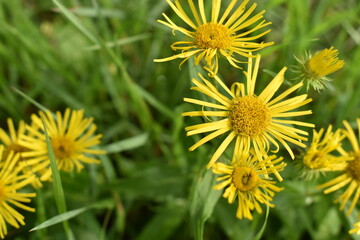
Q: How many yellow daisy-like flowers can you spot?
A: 9